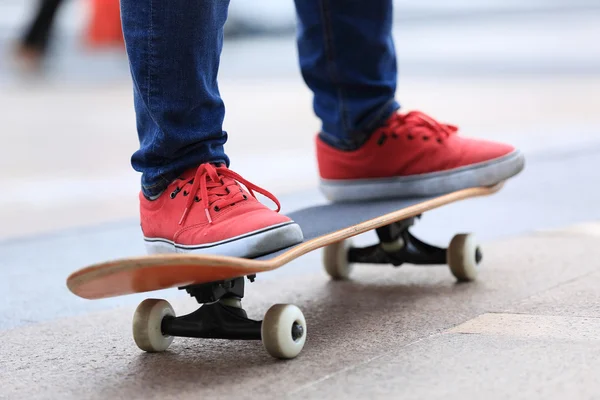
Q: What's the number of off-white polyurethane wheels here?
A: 4